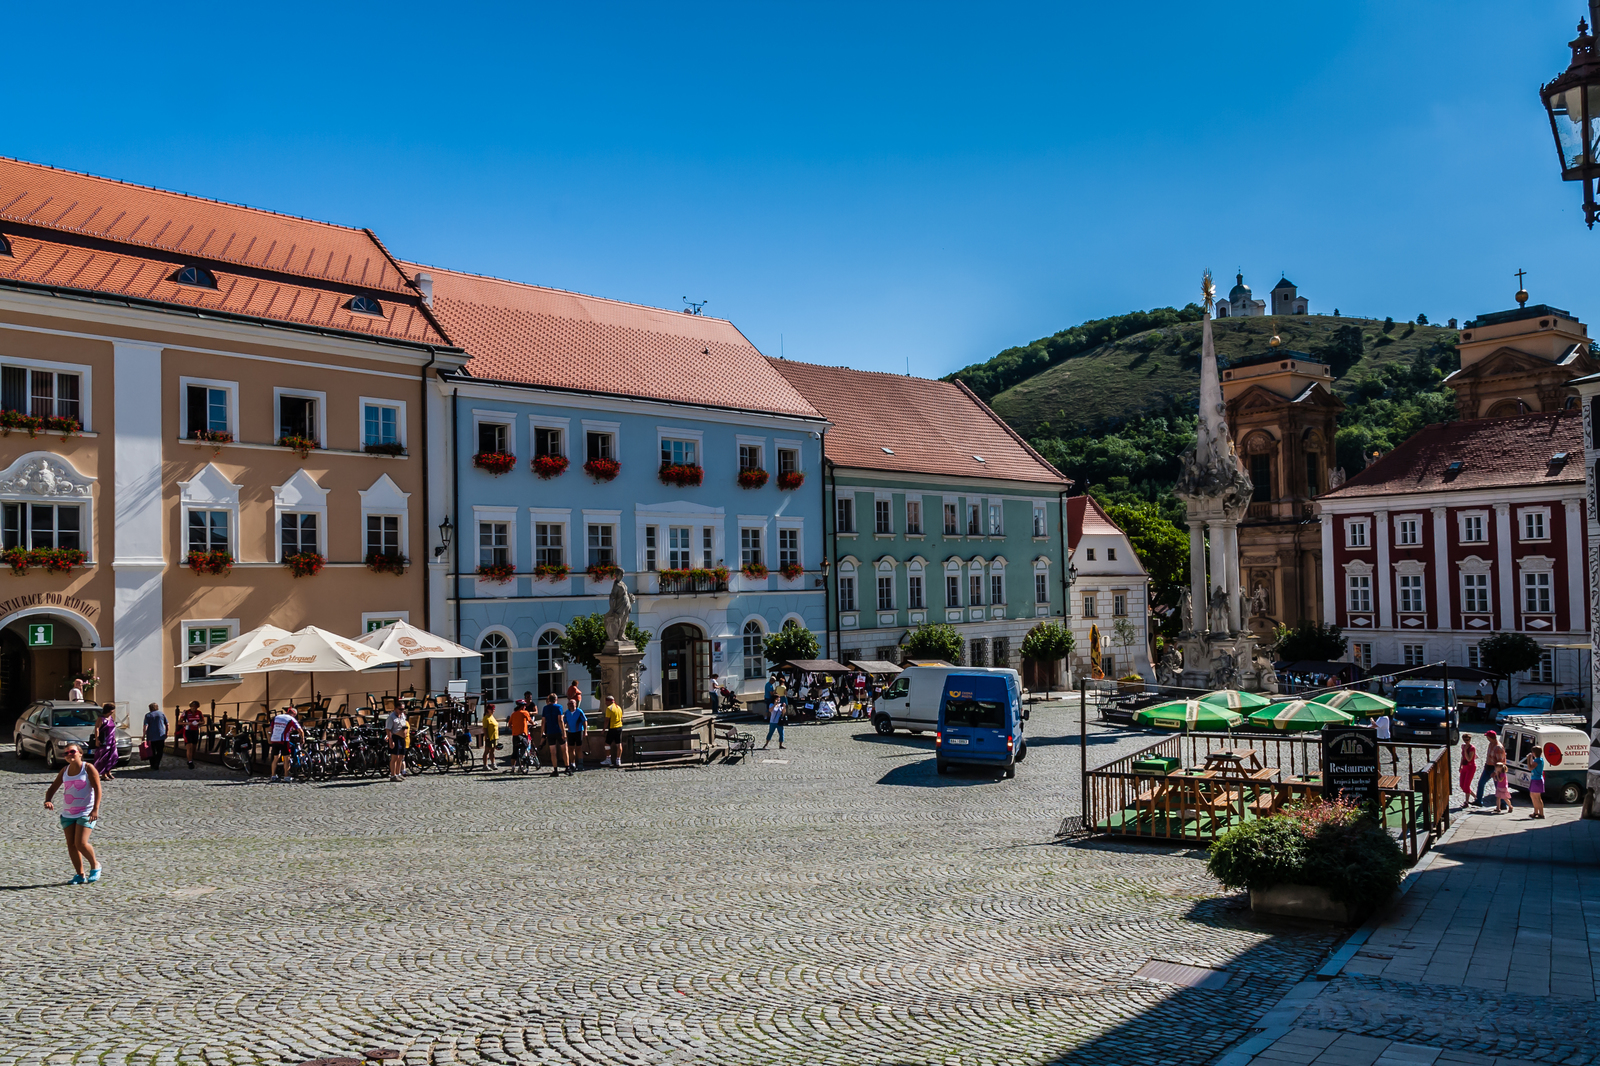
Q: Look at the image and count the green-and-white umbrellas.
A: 4